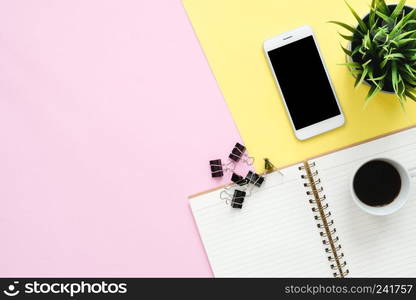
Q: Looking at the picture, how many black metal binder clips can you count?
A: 6